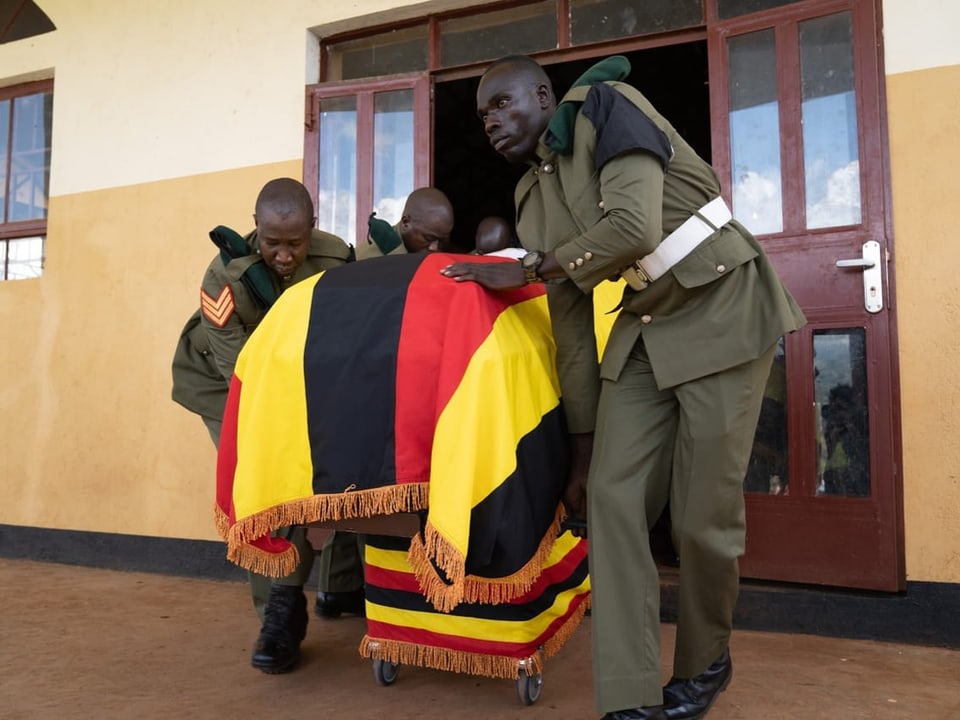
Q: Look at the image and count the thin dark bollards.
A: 0